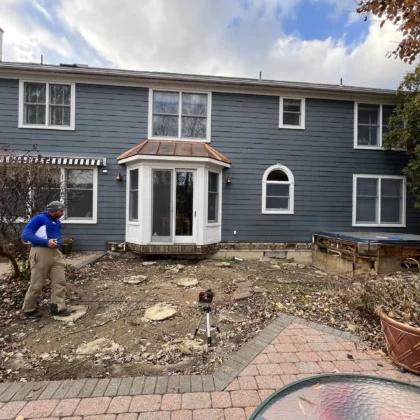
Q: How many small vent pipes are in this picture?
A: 3